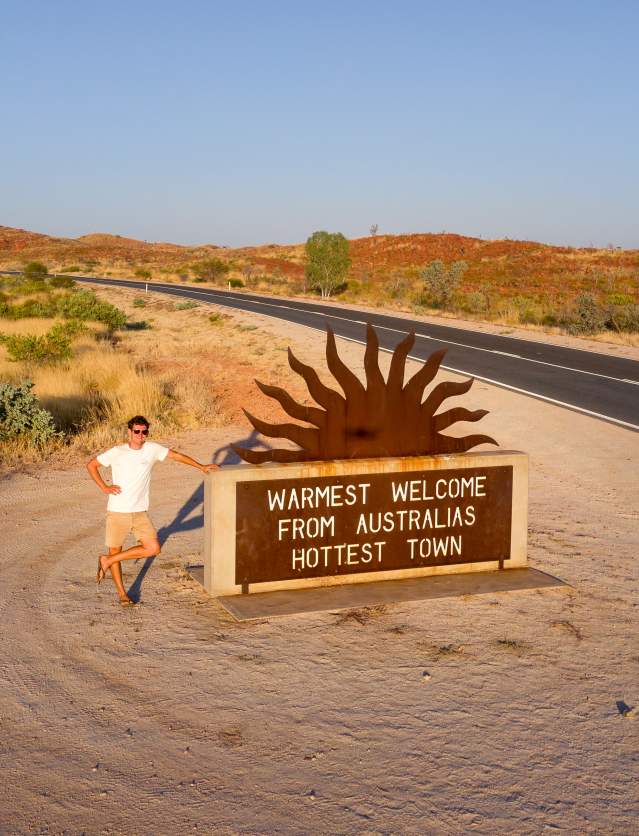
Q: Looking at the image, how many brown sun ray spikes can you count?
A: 11